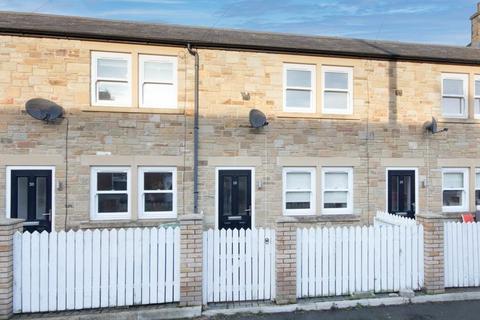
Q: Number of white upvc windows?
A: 12